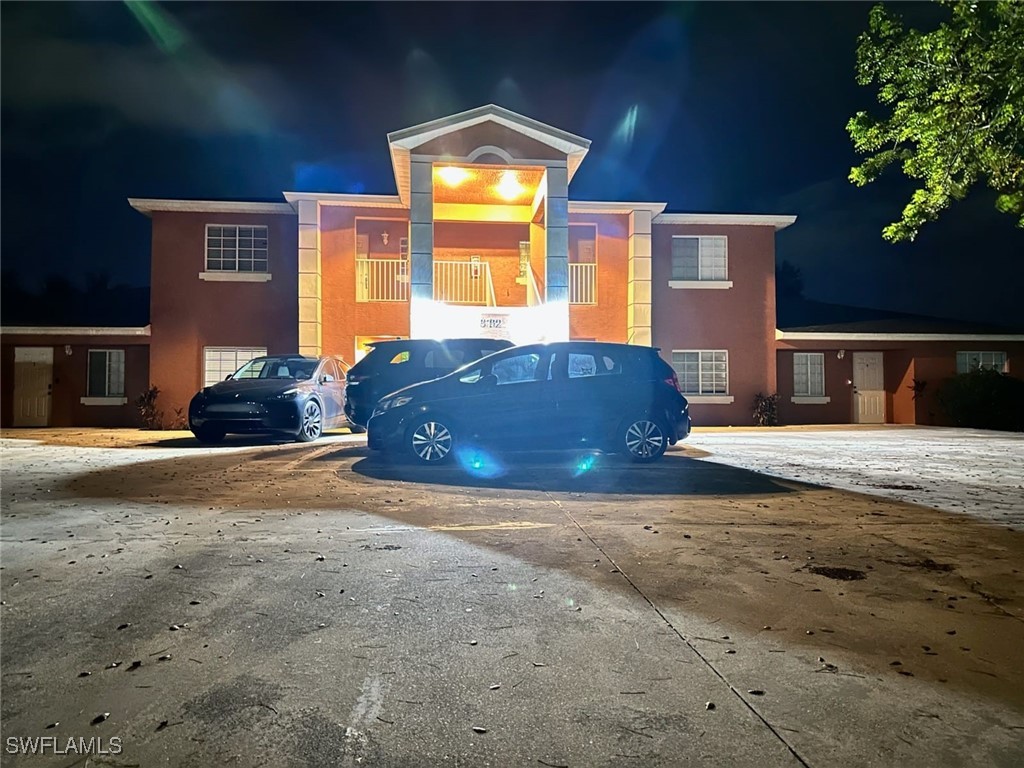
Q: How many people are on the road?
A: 0